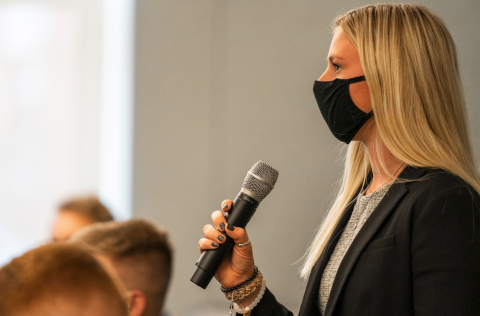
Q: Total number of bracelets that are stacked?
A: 3